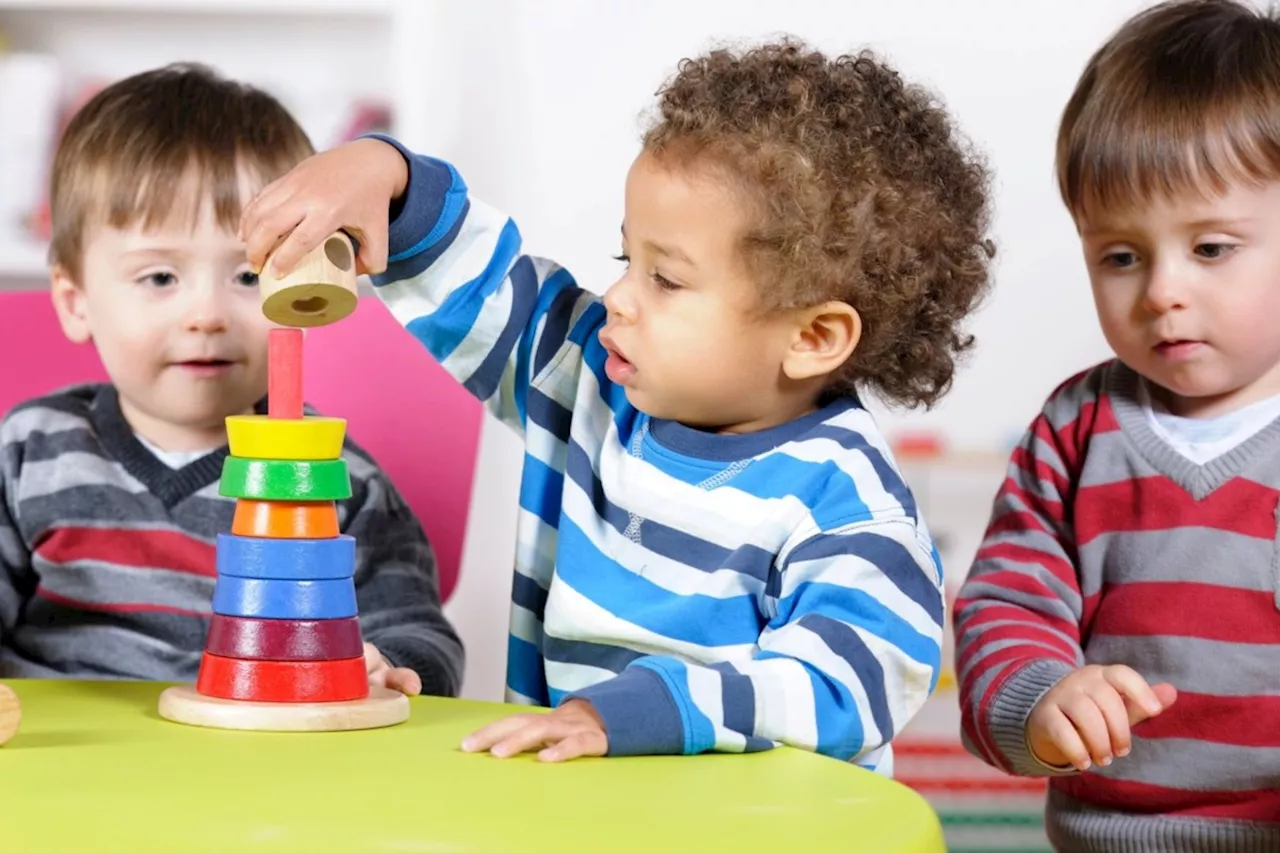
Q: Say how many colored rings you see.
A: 7